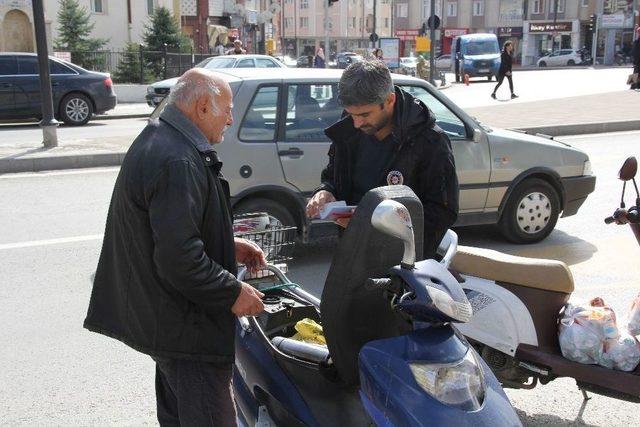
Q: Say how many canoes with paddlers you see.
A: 0